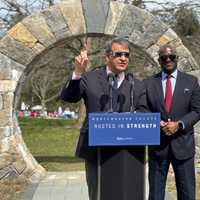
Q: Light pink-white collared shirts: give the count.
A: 1